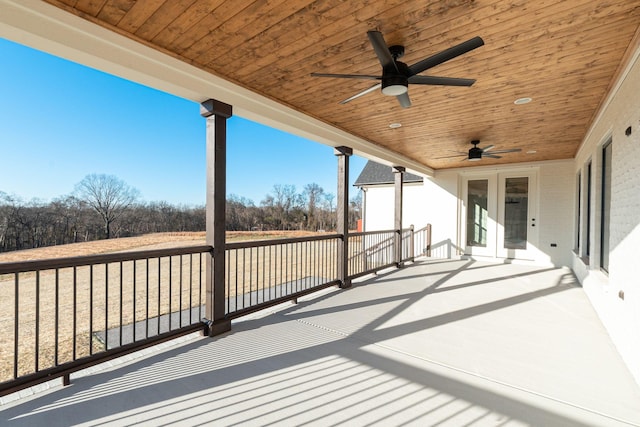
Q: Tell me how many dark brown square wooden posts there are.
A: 3